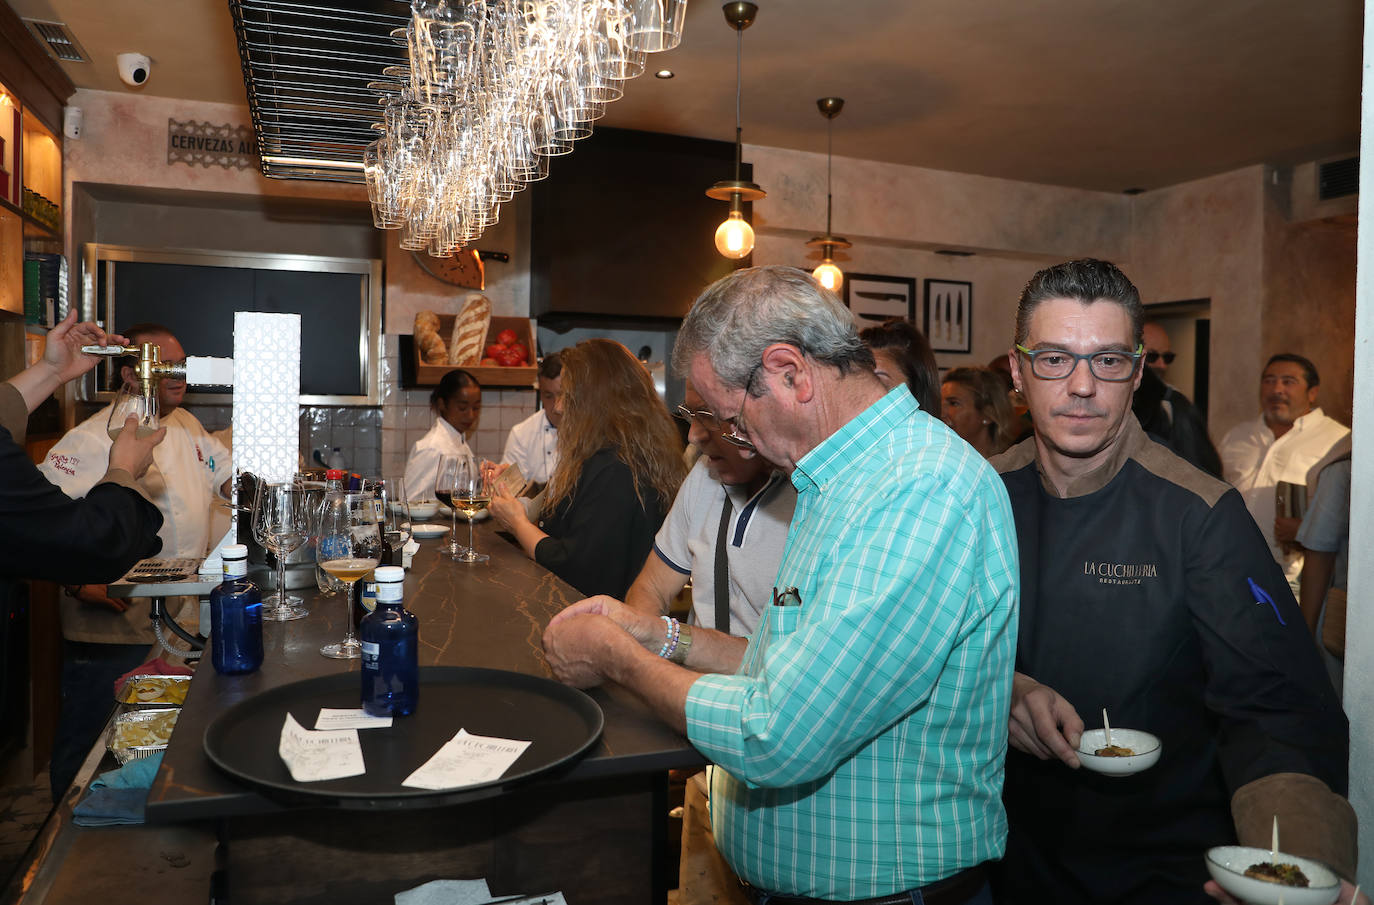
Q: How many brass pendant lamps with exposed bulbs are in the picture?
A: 2